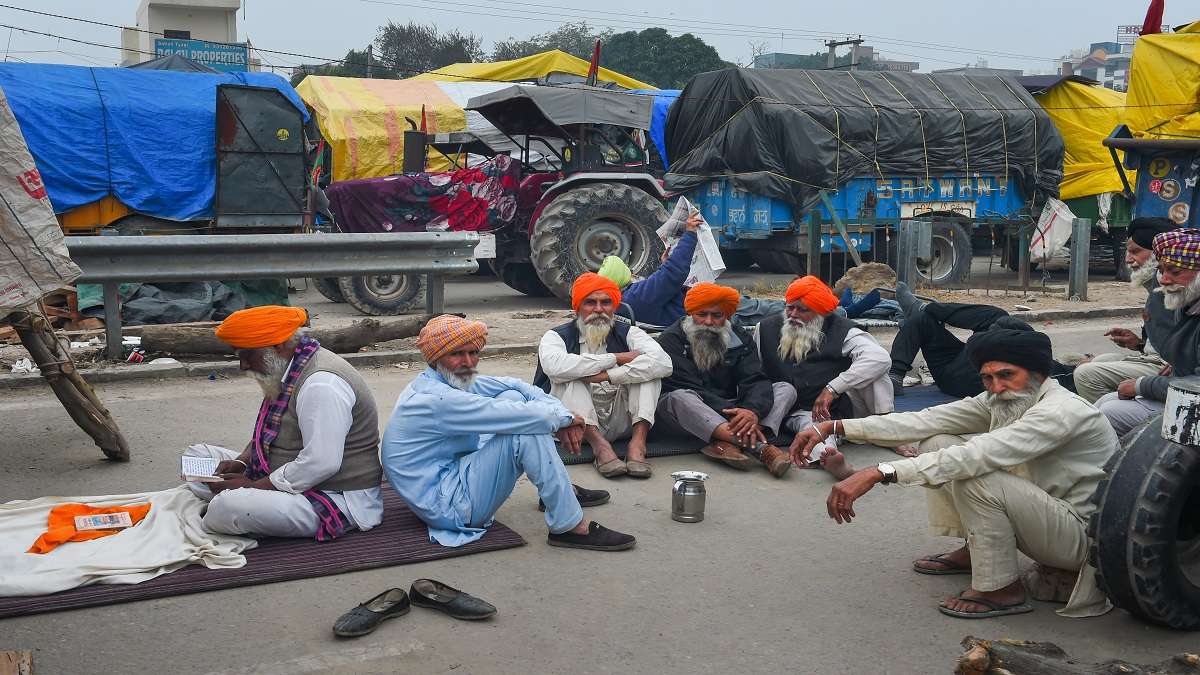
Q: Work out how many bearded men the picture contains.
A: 8